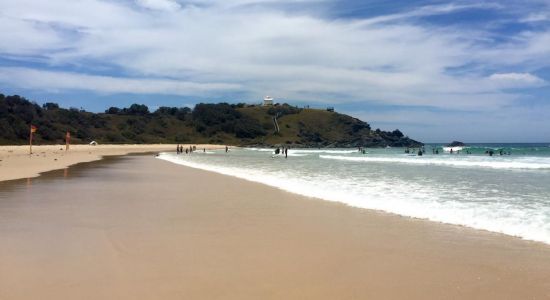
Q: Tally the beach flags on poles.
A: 2